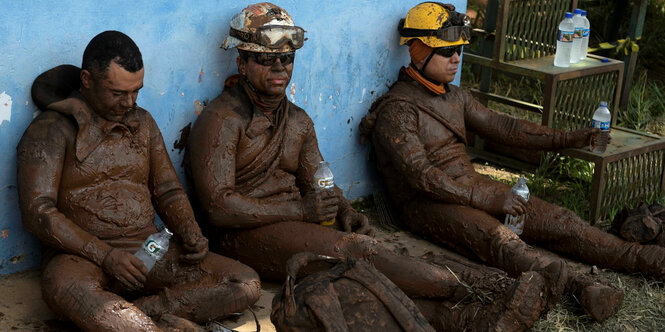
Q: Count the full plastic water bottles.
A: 3